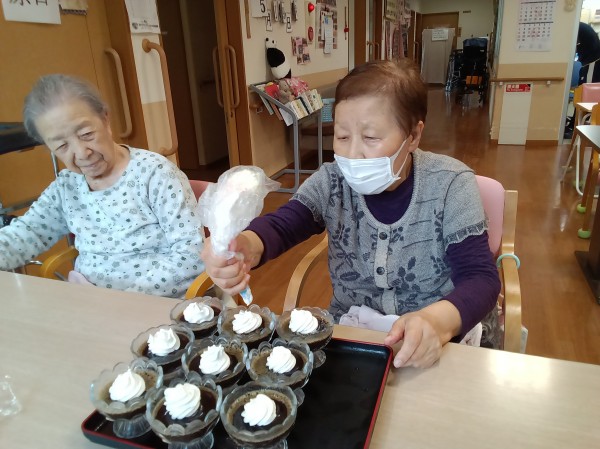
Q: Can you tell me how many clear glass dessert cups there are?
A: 9